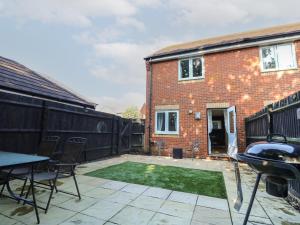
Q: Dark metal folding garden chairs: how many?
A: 2